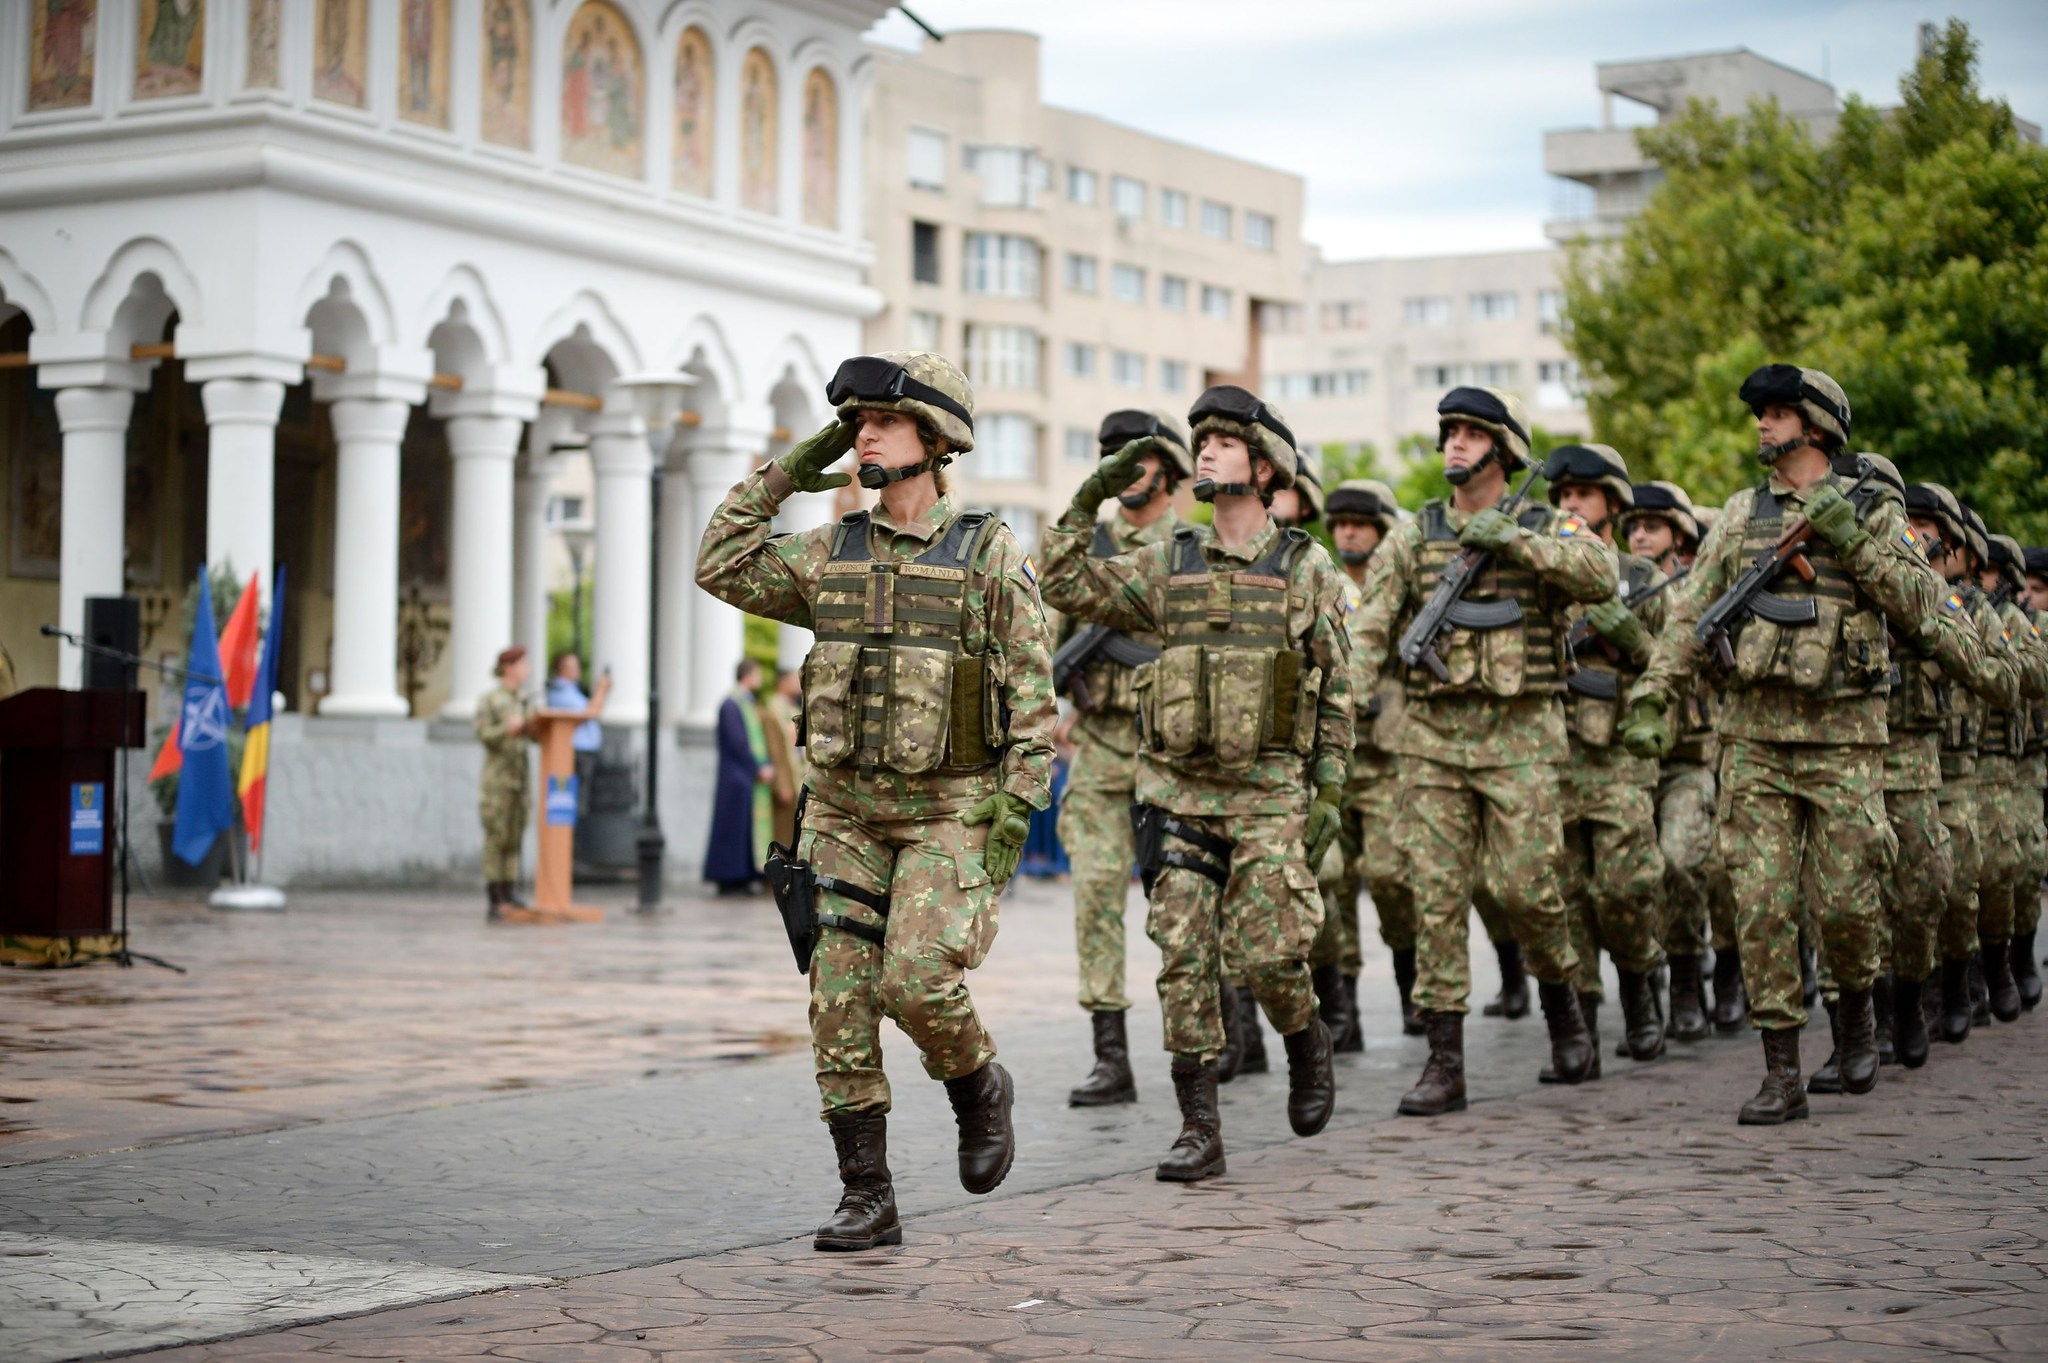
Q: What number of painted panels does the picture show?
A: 10